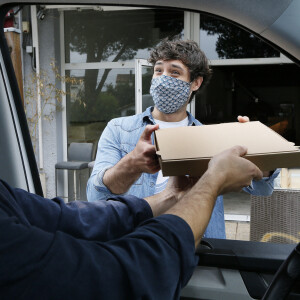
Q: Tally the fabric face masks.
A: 1